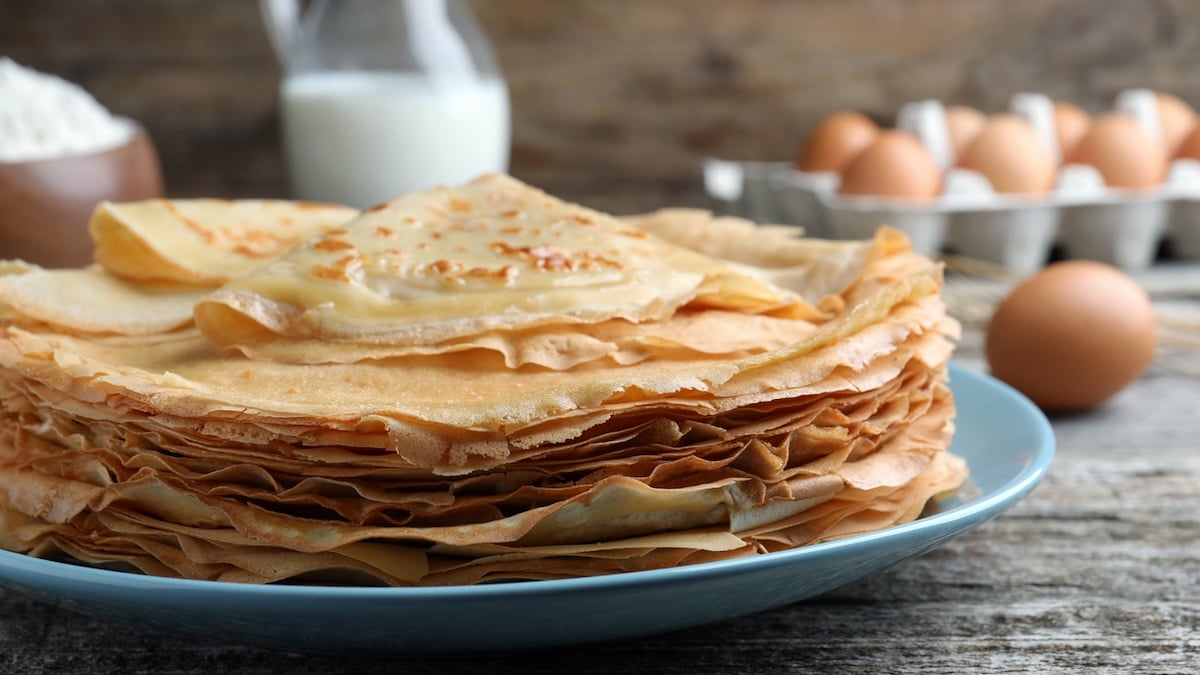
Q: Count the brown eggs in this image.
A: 9